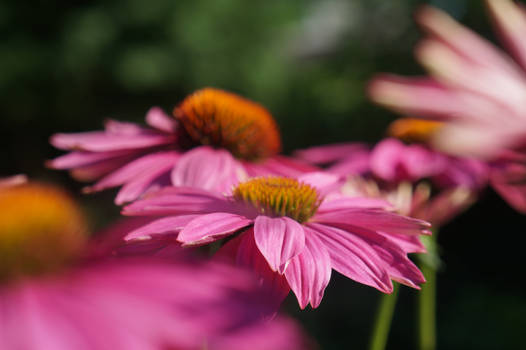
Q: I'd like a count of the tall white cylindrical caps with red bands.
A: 0